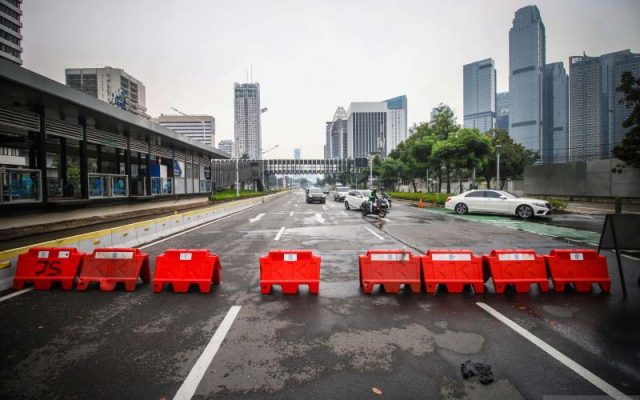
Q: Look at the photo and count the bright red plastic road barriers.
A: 8